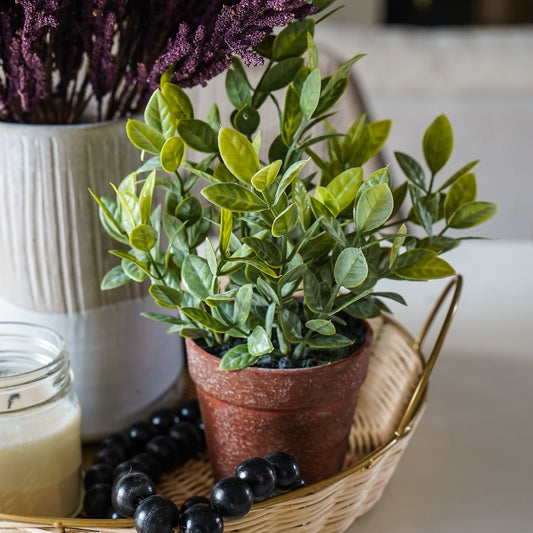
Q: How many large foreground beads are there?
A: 6